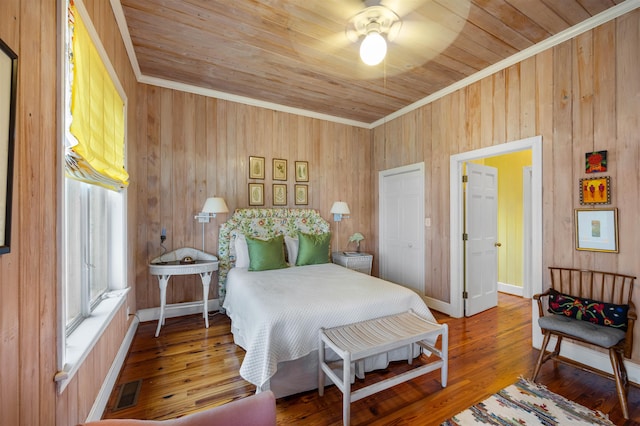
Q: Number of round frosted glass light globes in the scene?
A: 1